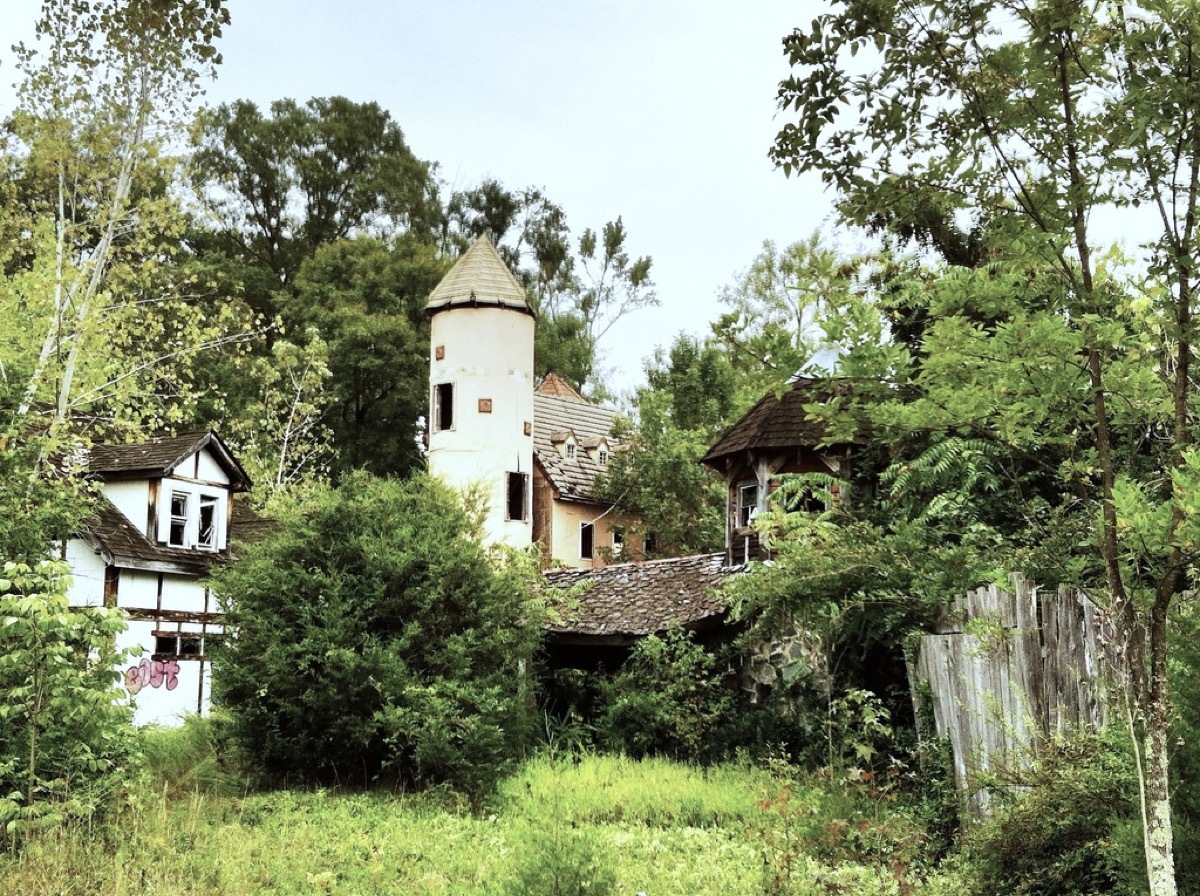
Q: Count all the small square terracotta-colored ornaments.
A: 3